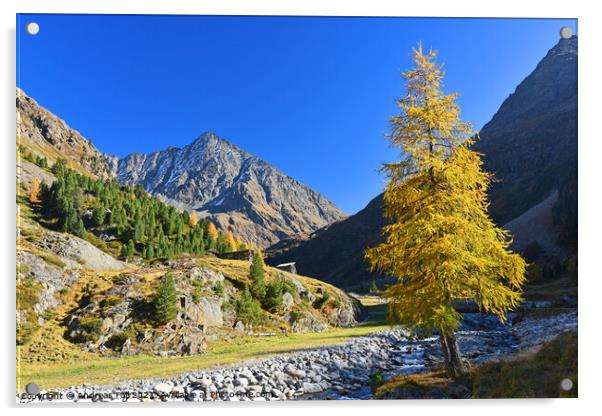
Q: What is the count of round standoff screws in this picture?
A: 4